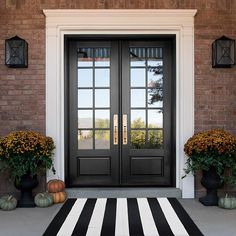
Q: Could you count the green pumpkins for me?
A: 3